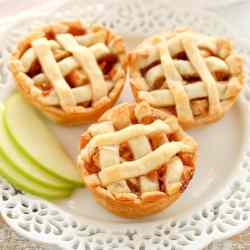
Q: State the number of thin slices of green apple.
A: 3